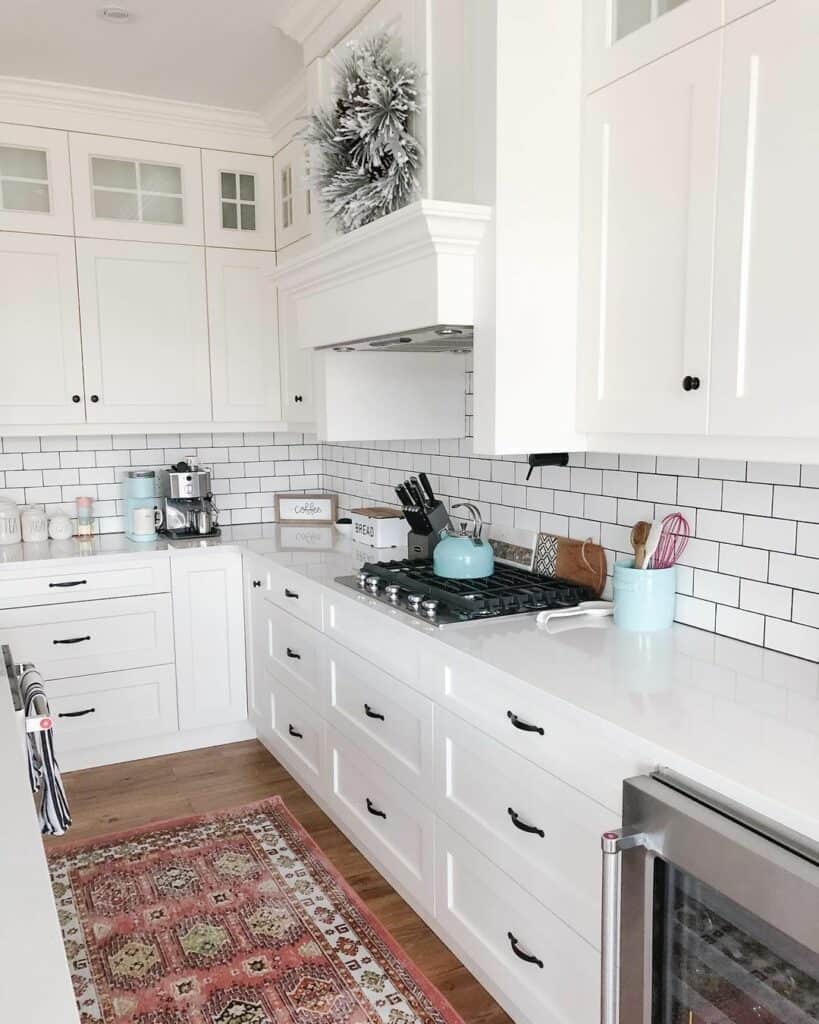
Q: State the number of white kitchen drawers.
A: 11